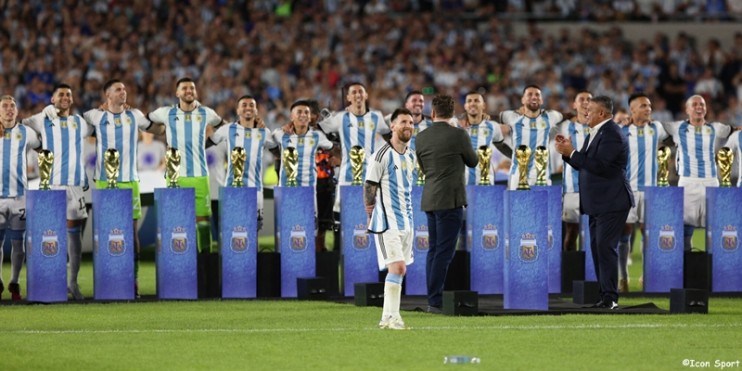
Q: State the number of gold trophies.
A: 12